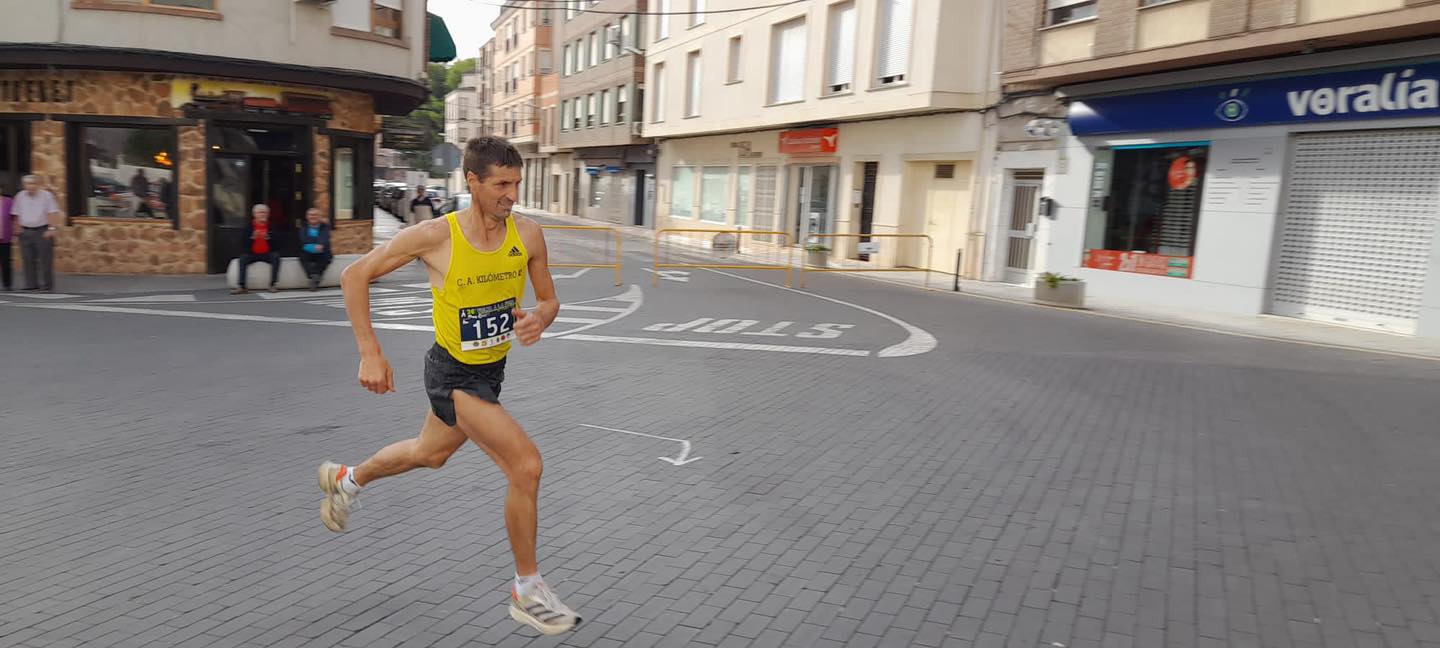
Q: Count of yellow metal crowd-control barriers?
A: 3